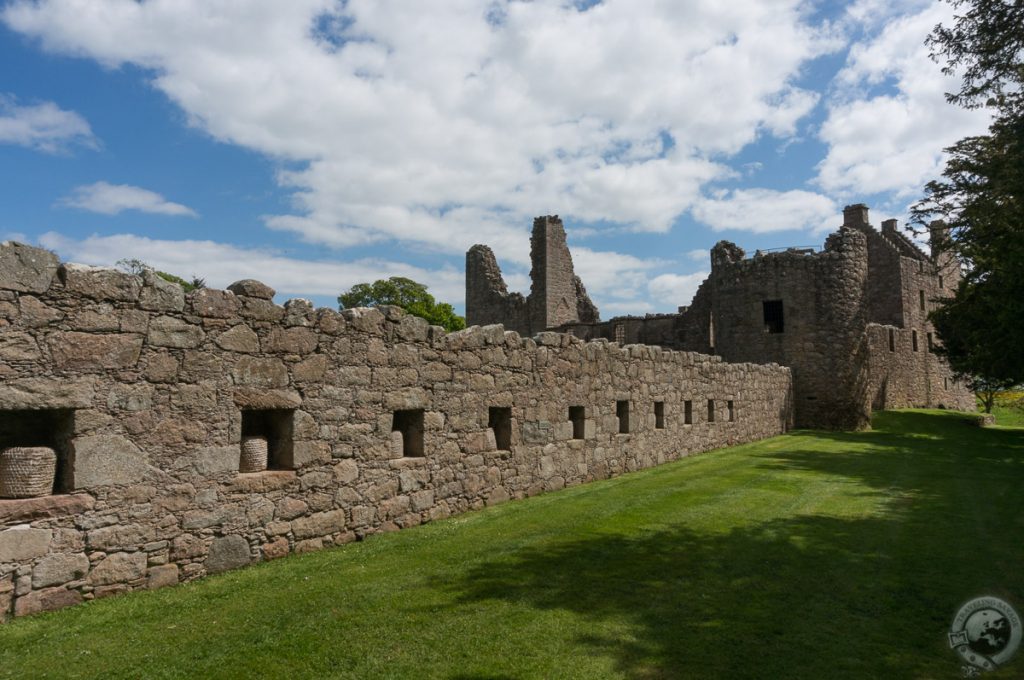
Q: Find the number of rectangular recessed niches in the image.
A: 10